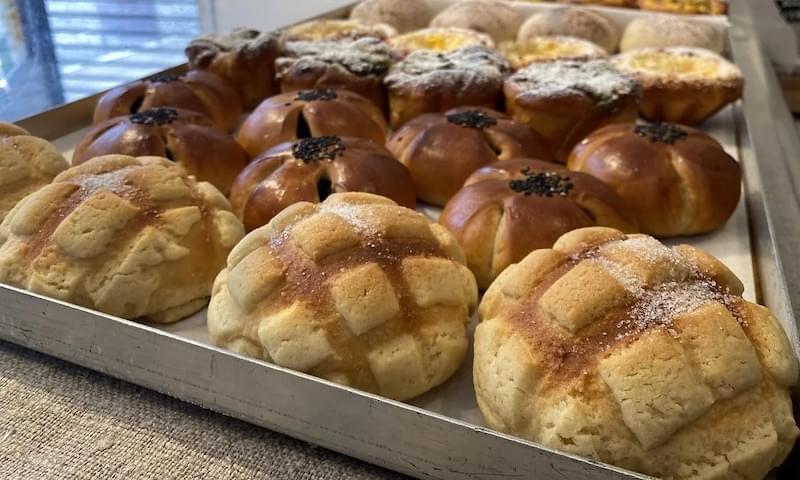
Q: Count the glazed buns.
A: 7